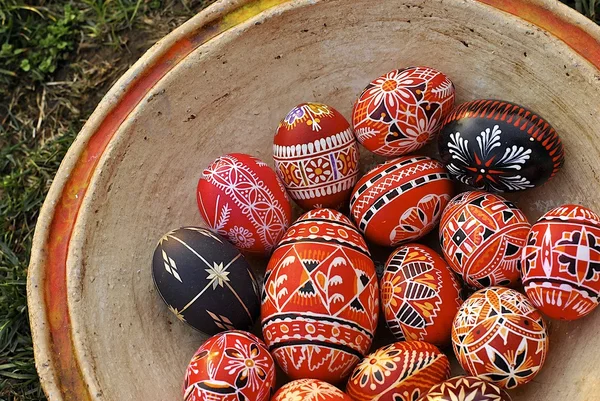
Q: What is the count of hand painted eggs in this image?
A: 15